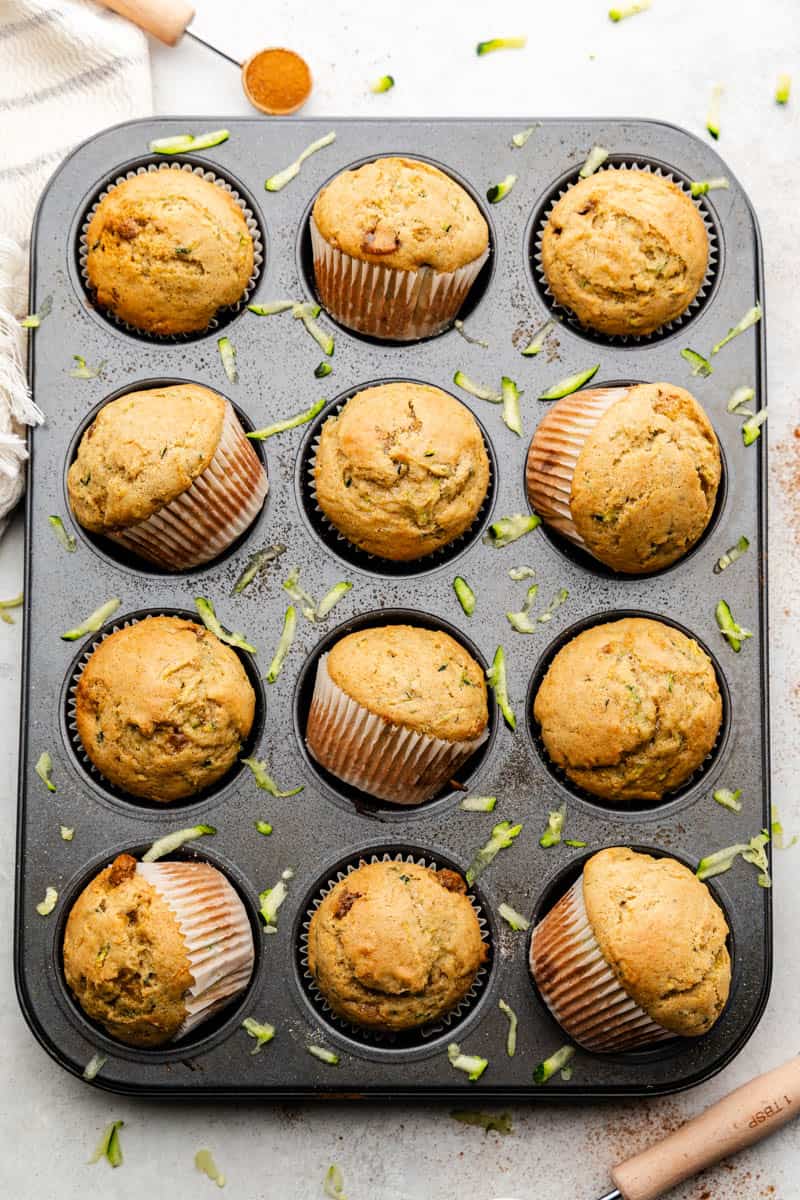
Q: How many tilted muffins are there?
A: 6